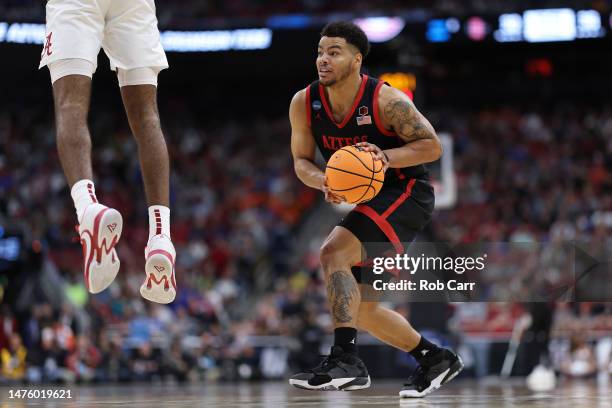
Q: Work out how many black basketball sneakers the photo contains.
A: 2